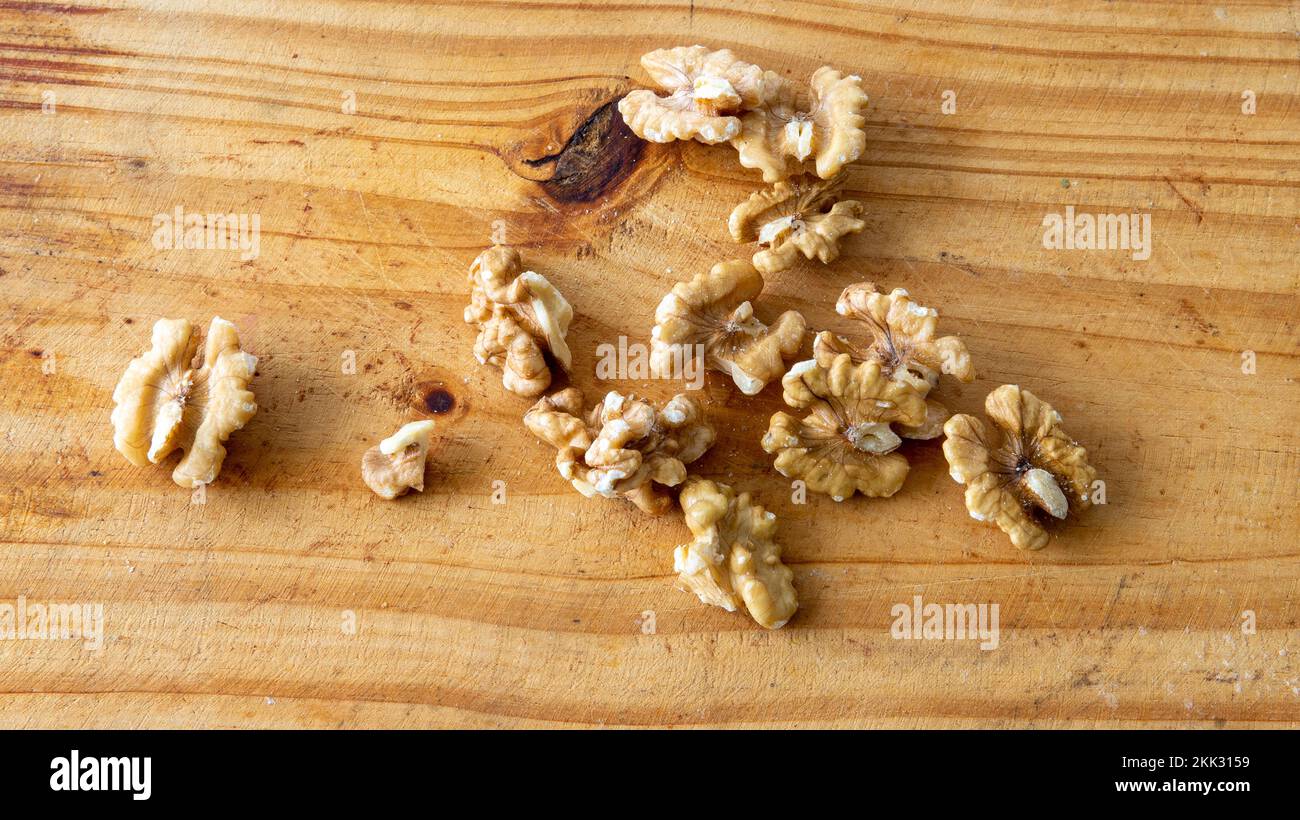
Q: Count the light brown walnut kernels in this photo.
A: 12